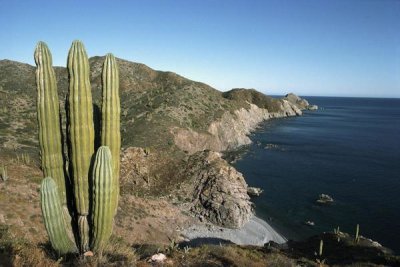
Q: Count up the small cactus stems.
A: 2